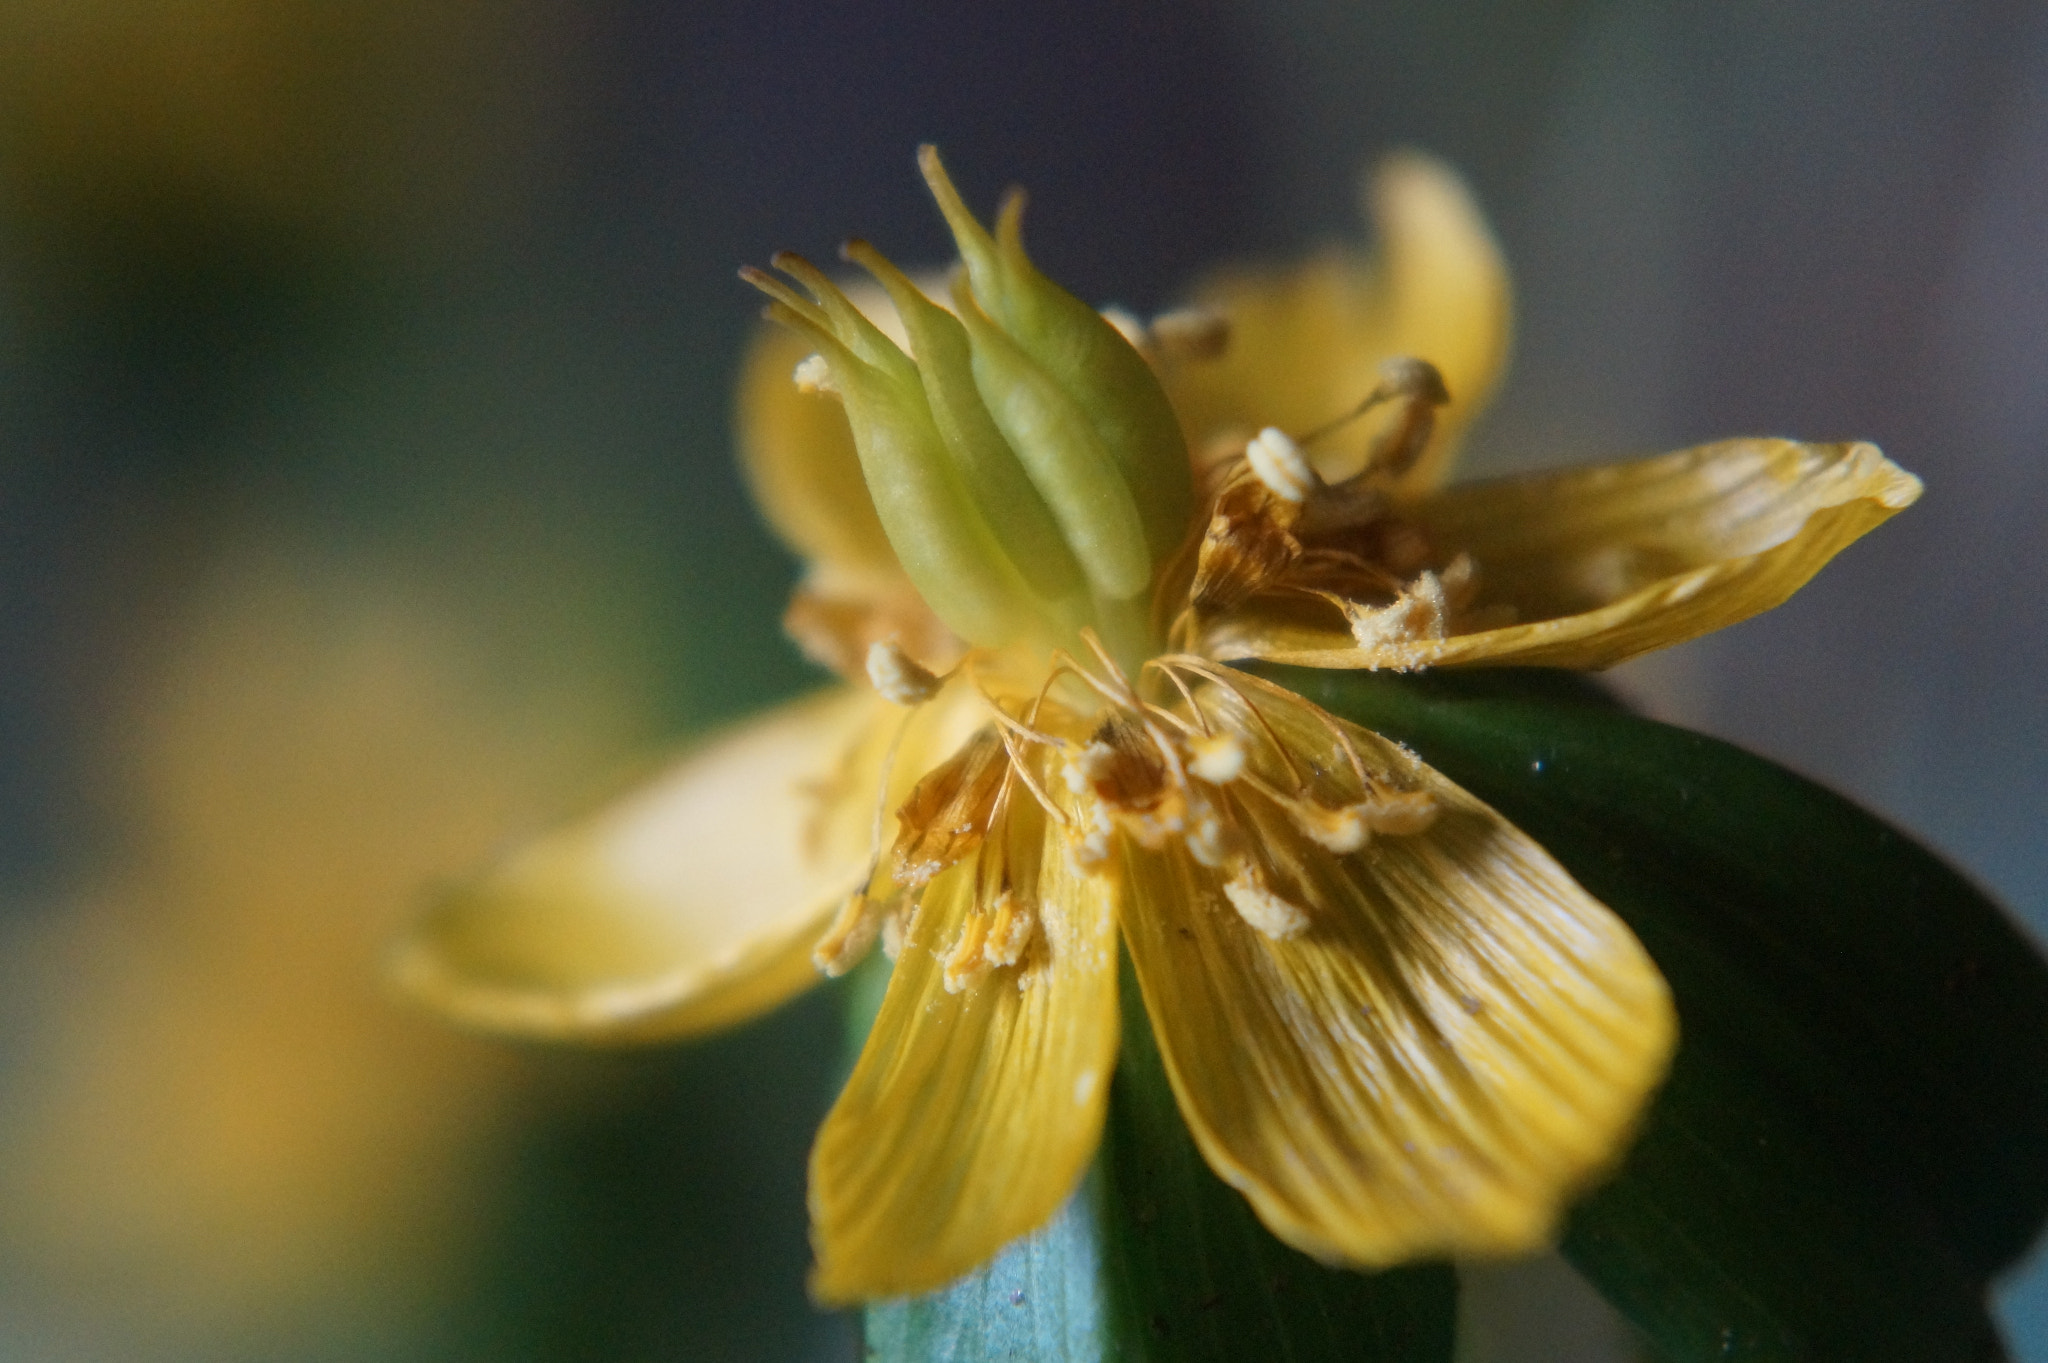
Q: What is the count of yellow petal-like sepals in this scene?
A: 6